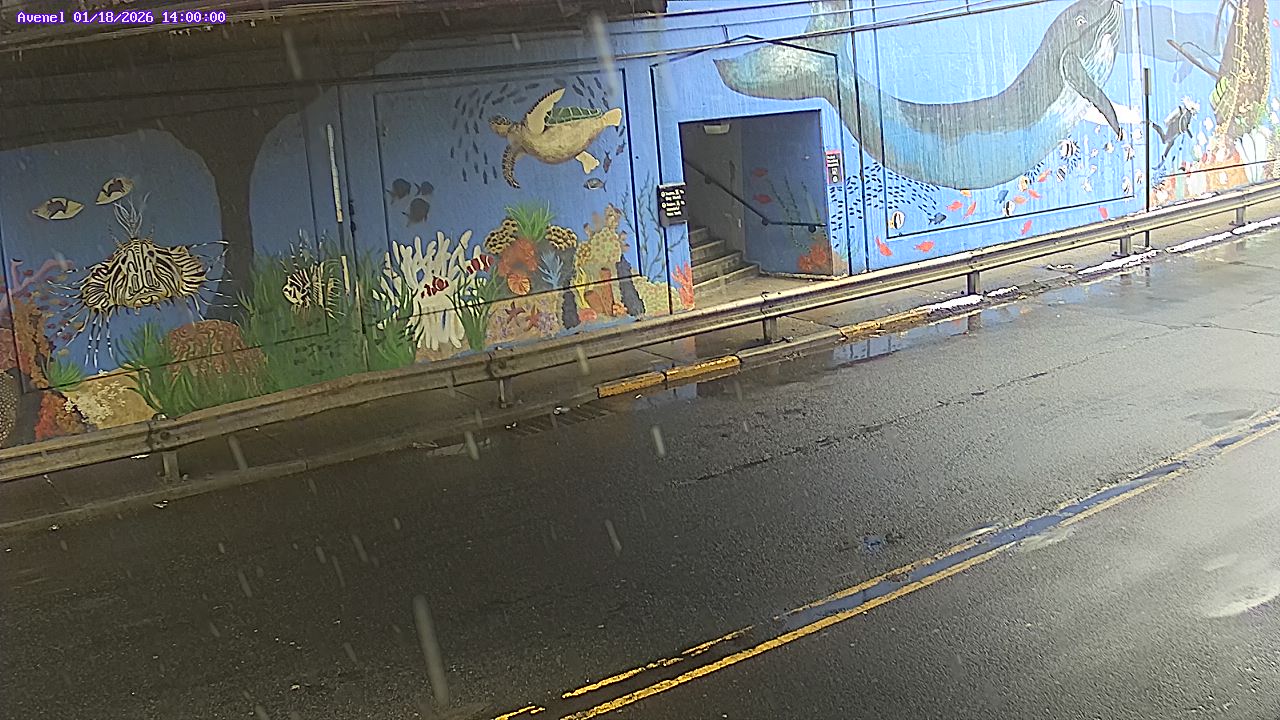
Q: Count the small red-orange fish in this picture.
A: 12